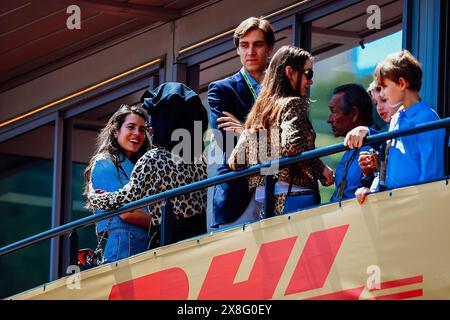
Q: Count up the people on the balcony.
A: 7